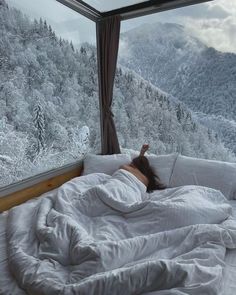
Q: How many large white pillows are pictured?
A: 3